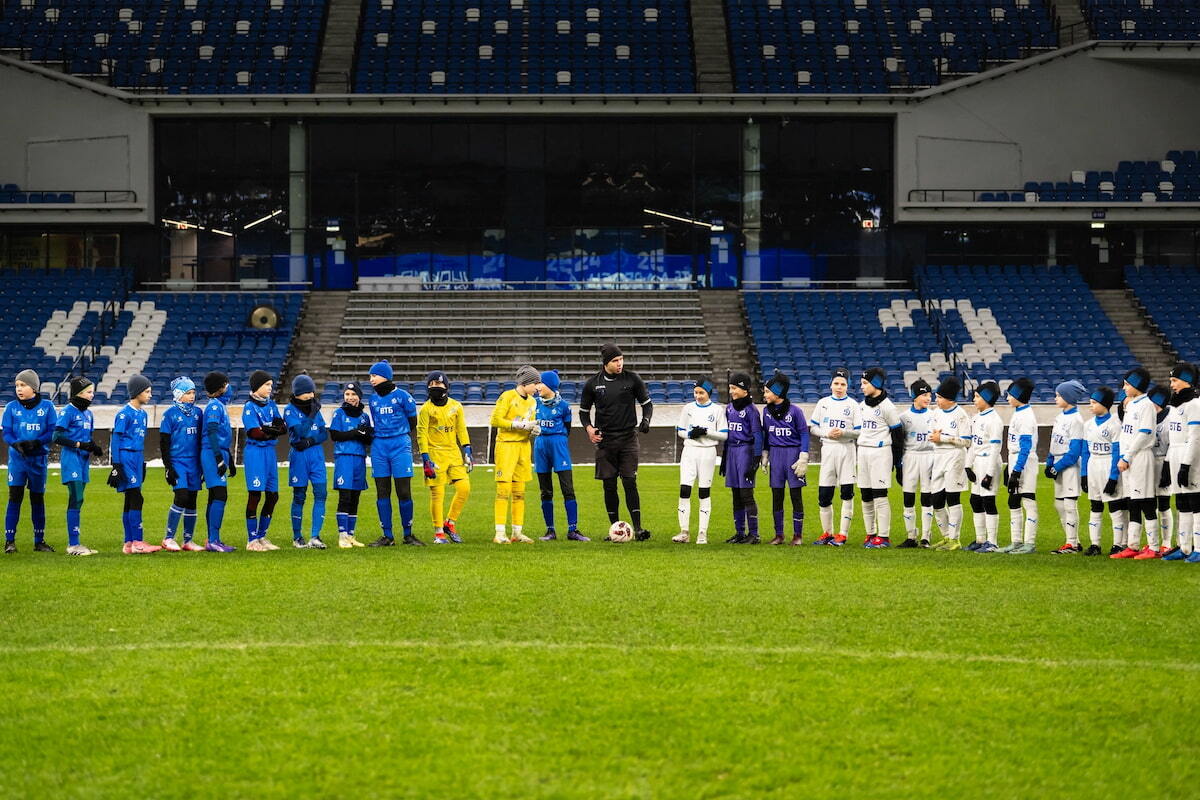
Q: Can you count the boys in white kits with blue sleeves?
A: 3